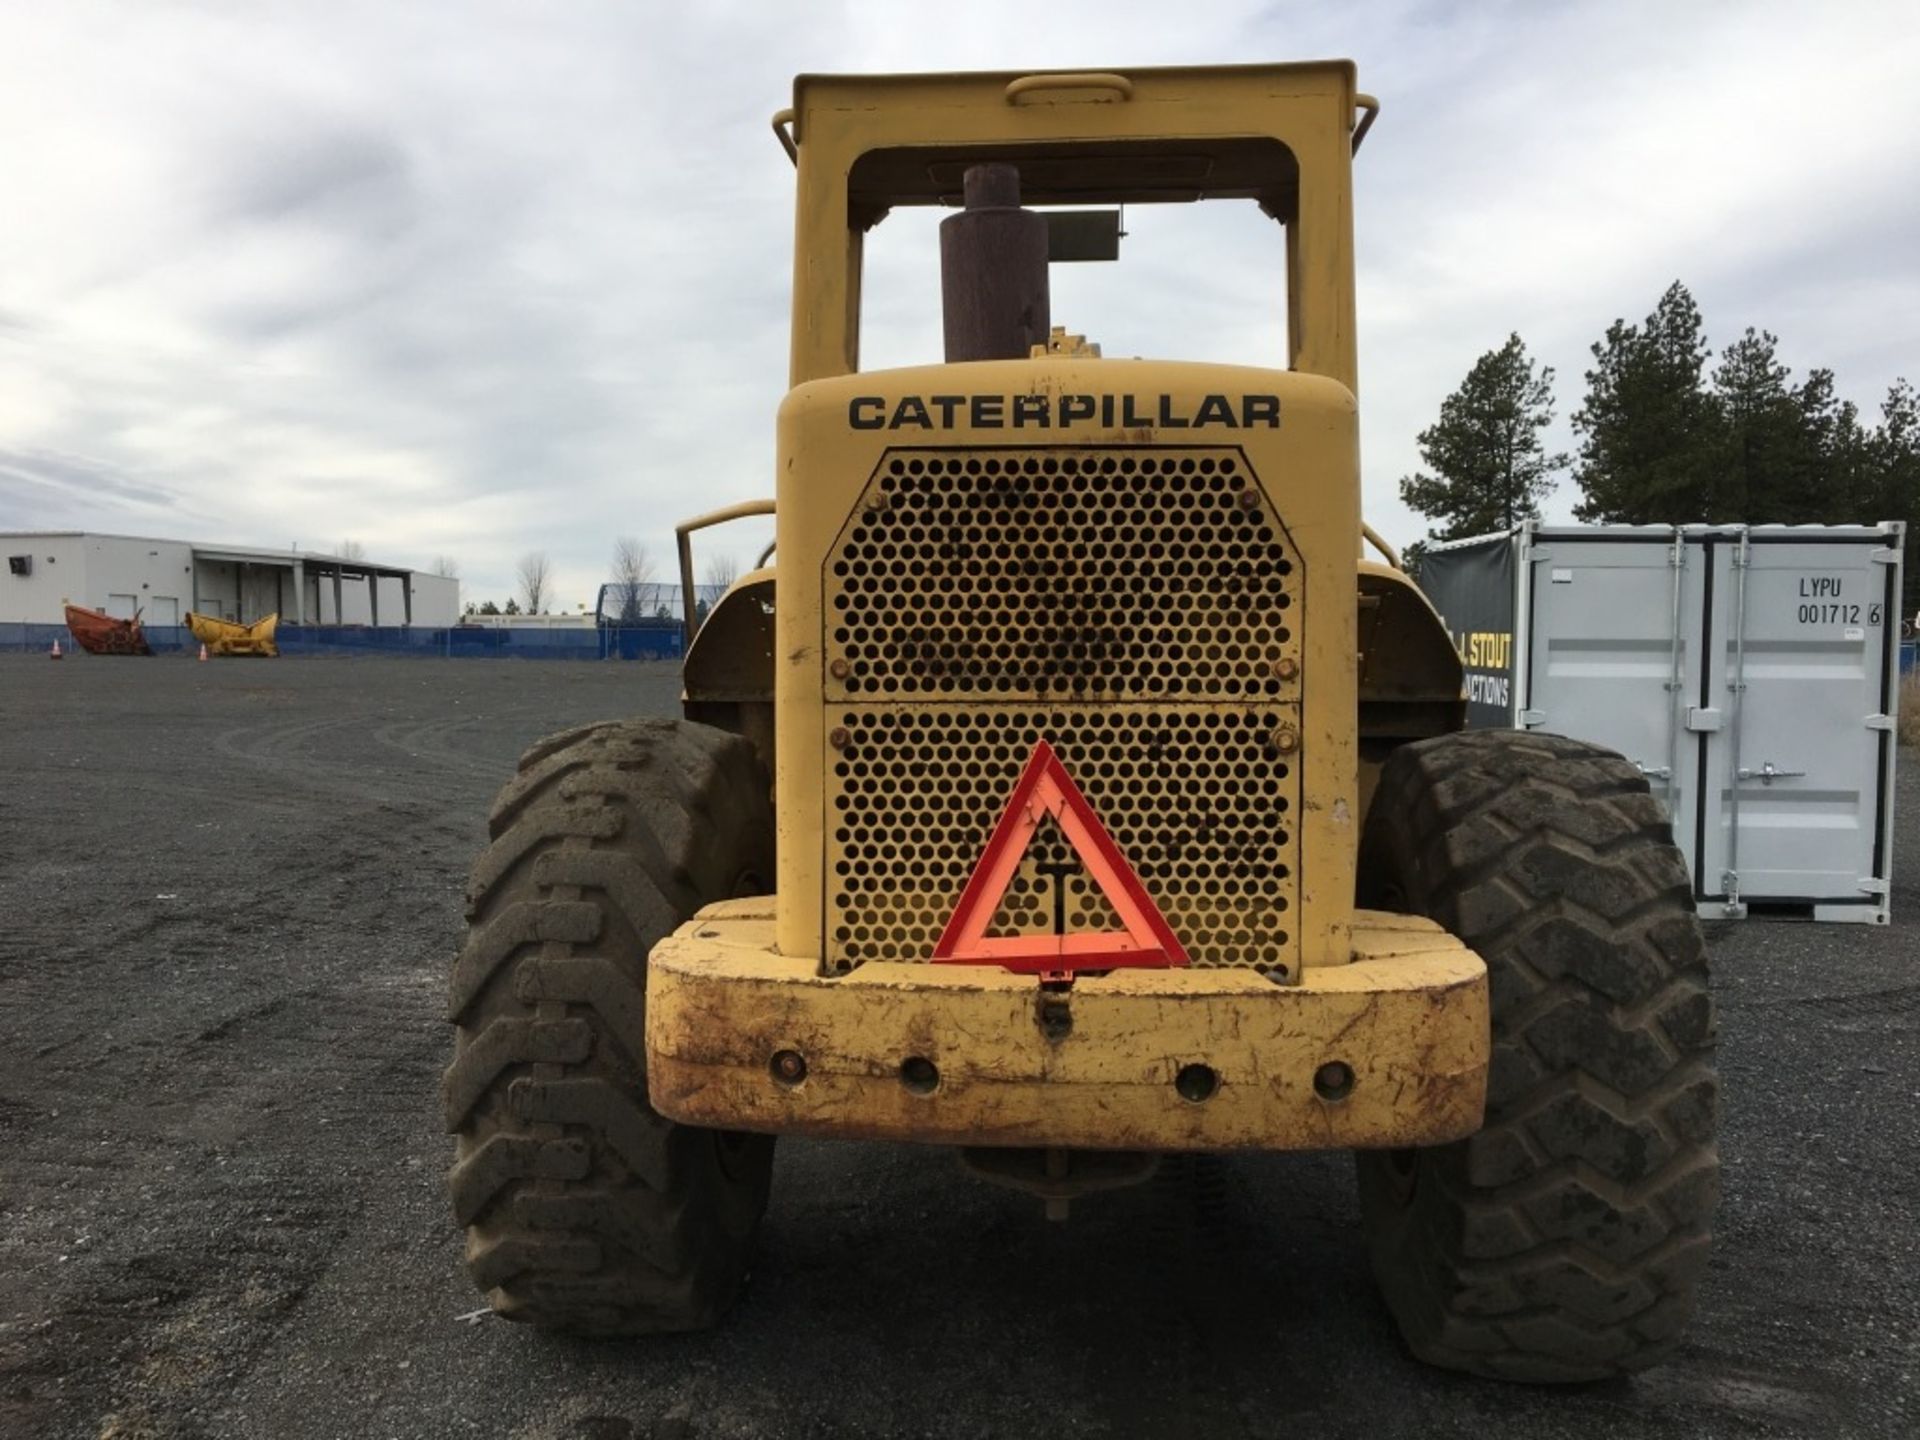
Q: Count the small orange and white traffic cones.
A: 2